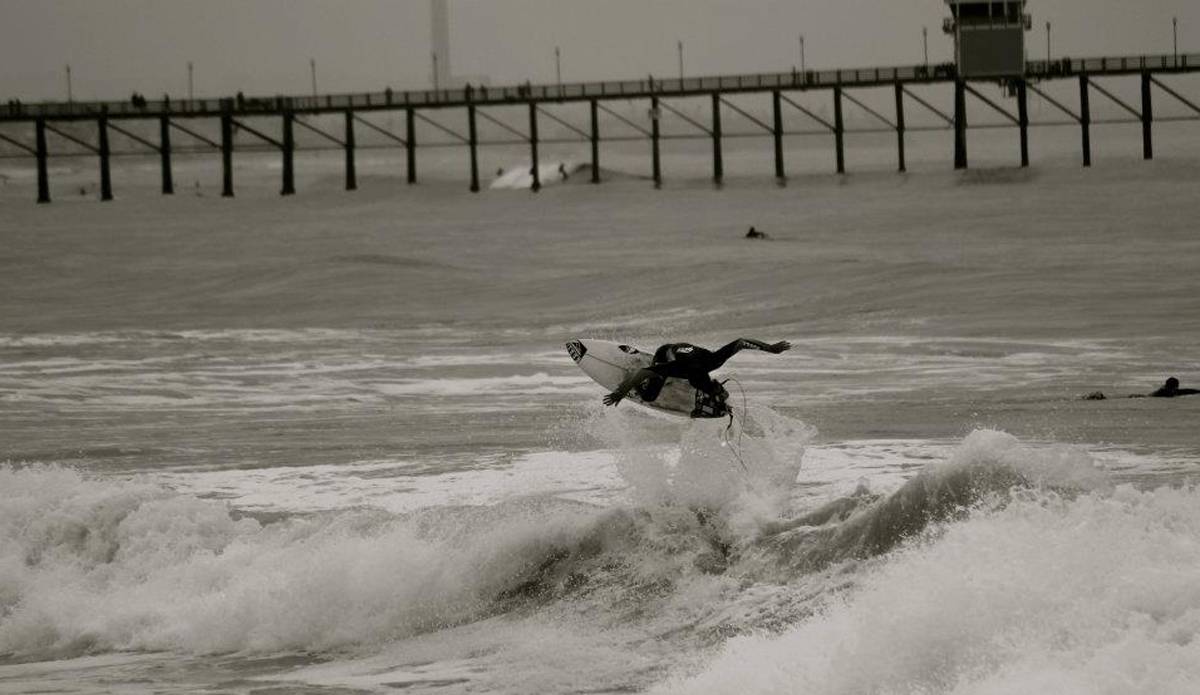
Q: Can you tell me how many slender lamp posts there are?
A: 10